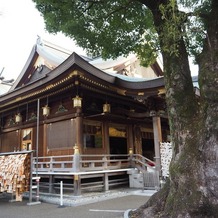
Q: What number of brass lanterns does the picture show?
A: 4